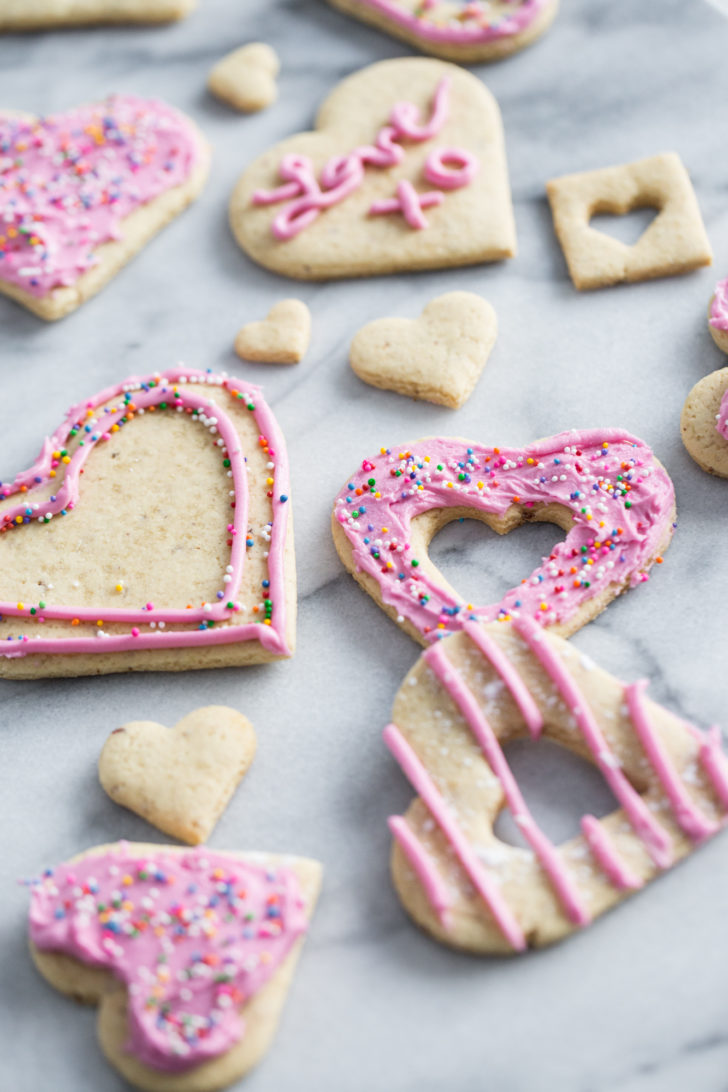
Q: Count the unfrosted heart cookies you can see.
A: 4